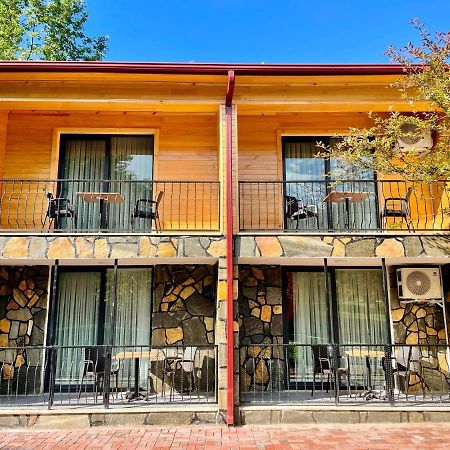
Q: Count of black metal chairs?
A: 8